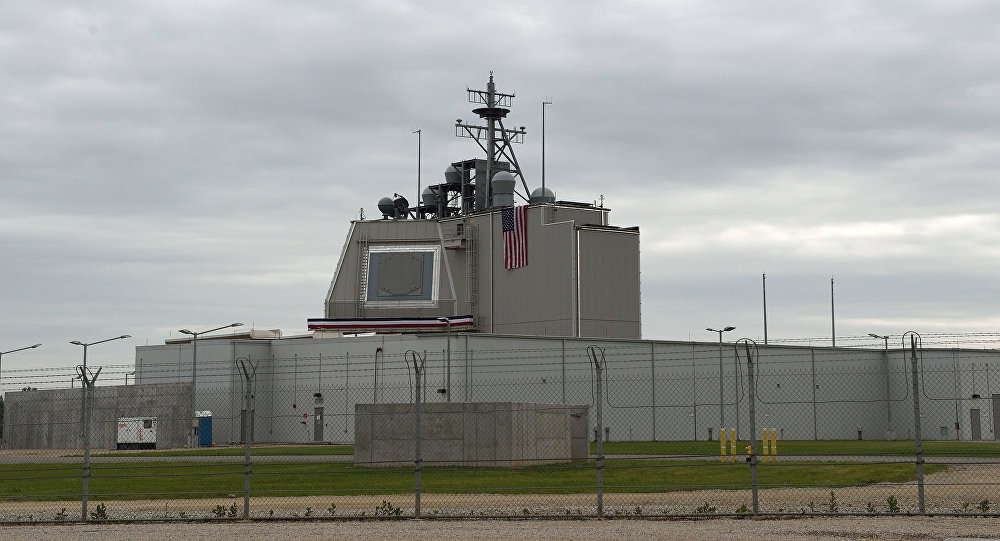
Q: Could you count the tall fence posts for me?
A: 6